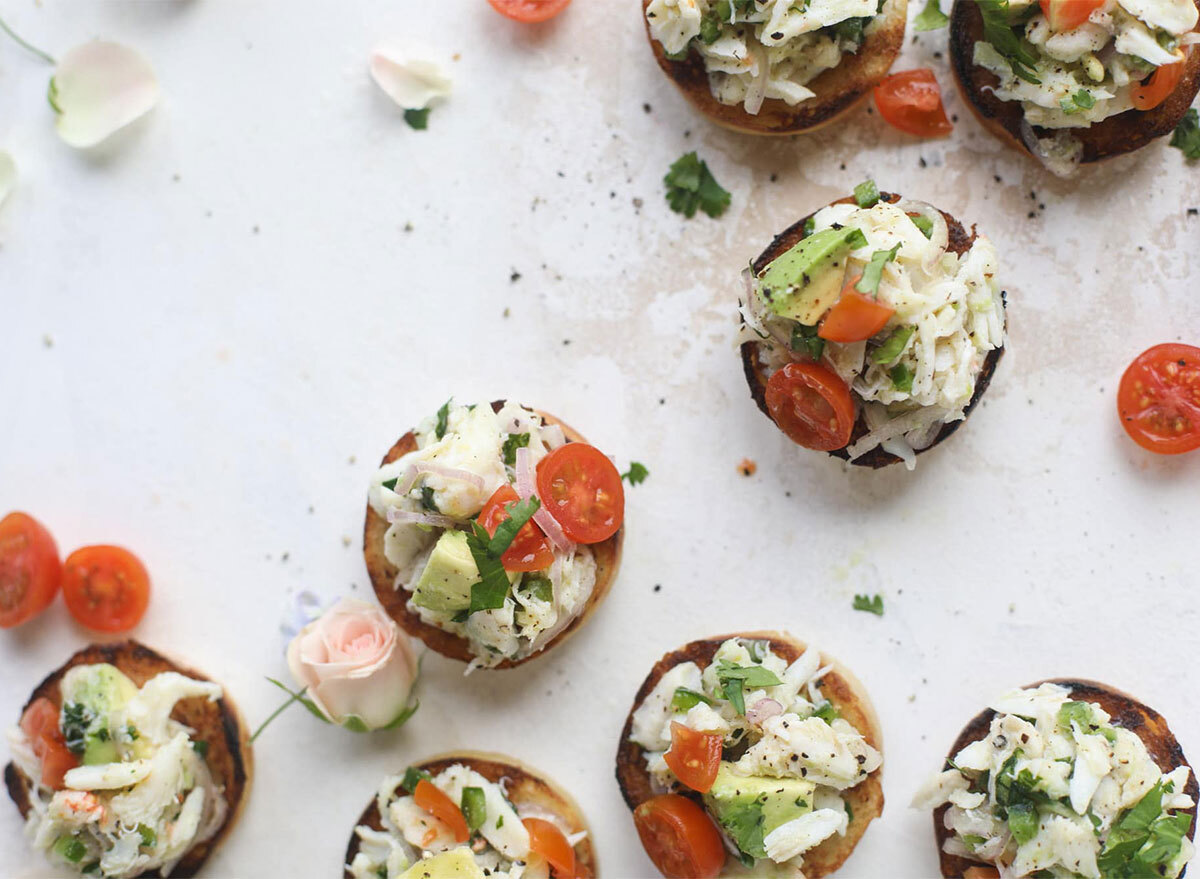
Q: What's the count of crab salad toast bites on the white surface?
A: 8